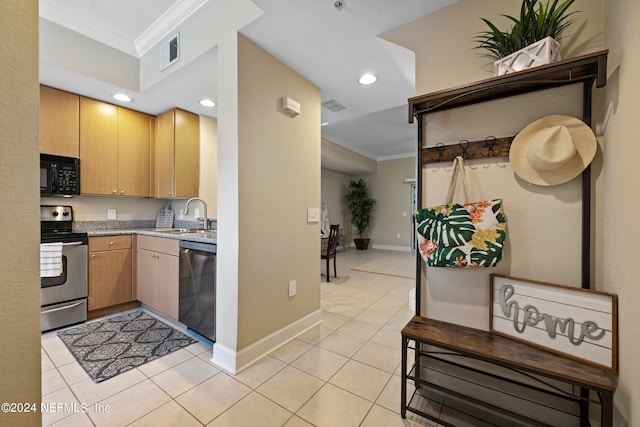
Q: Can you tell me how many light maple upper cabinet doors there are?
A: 4